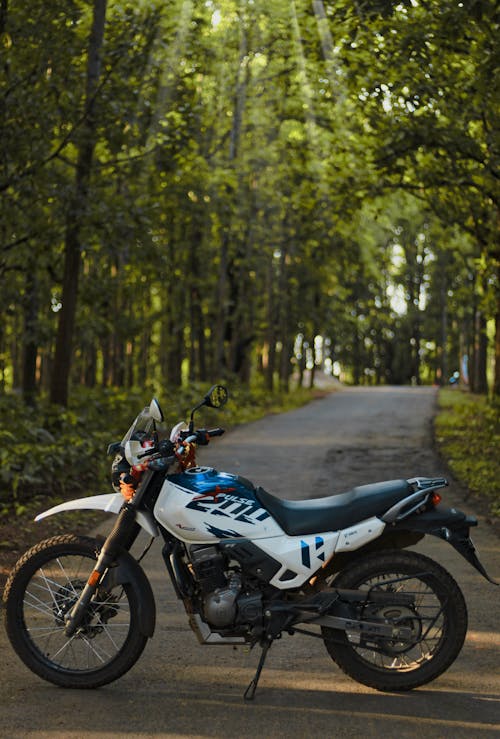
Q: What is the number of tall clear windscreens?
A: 1